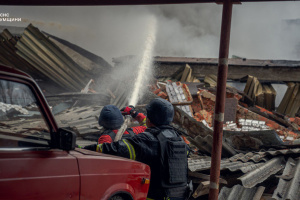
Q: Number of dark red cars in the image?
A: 1